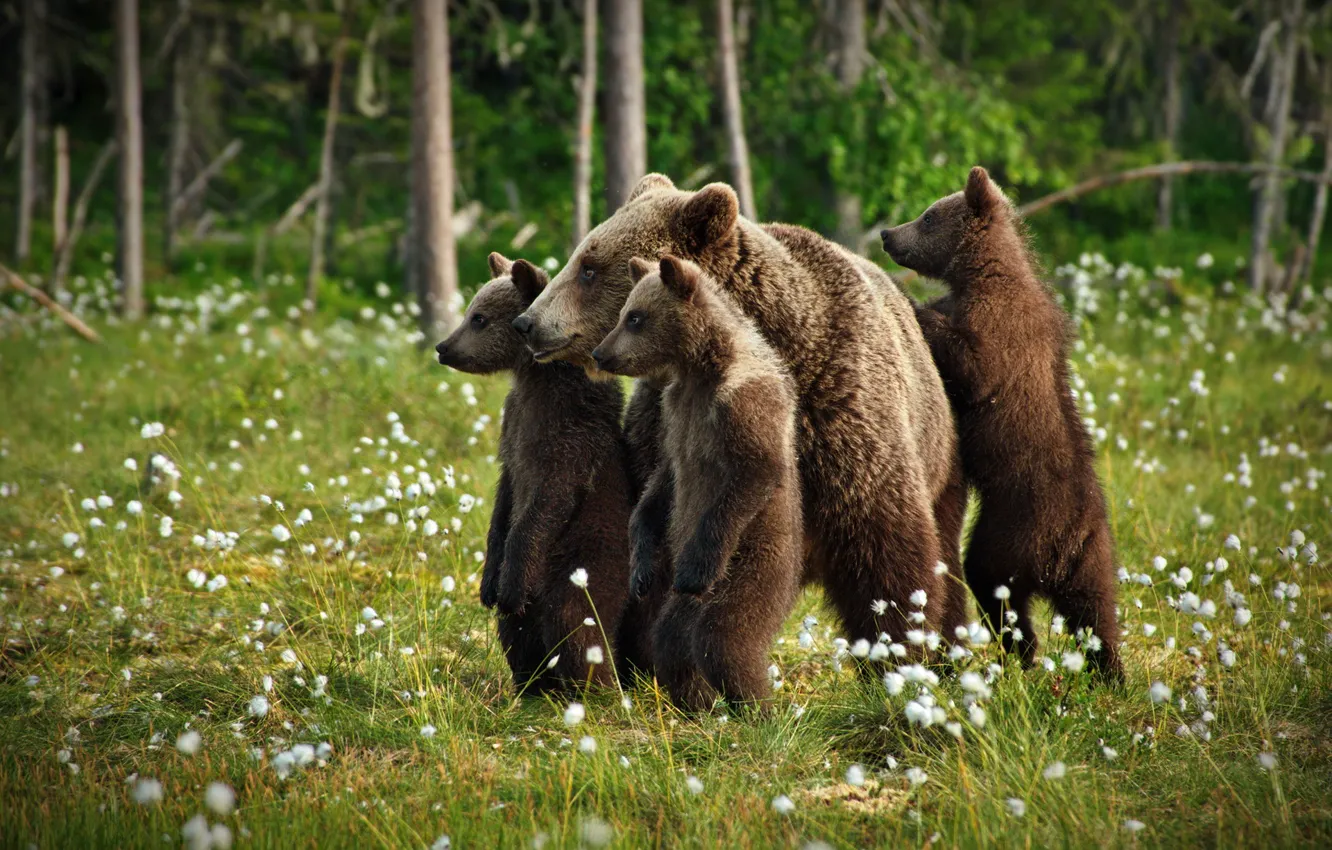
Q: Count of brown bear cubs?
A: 3